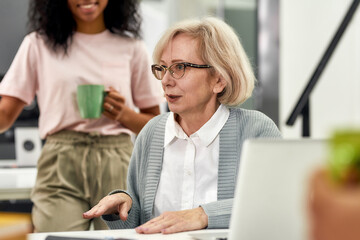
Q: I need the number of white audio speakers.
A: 1